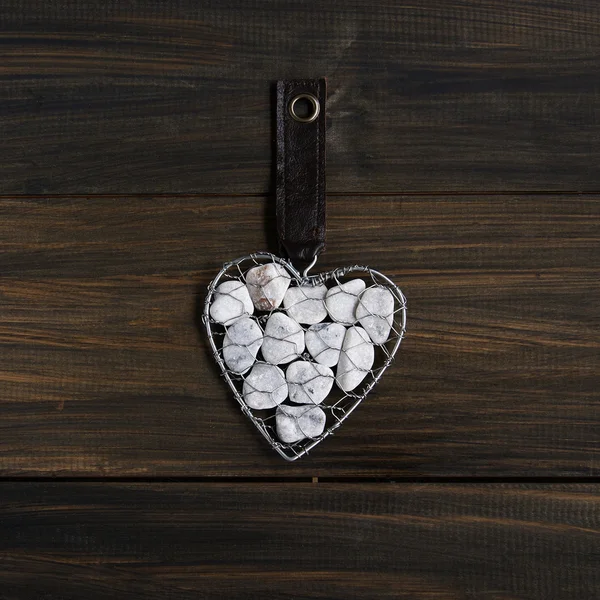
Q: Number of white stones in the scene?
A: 12